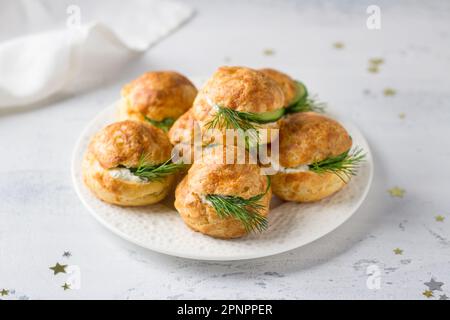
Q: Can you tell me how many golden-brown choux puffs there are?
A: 7